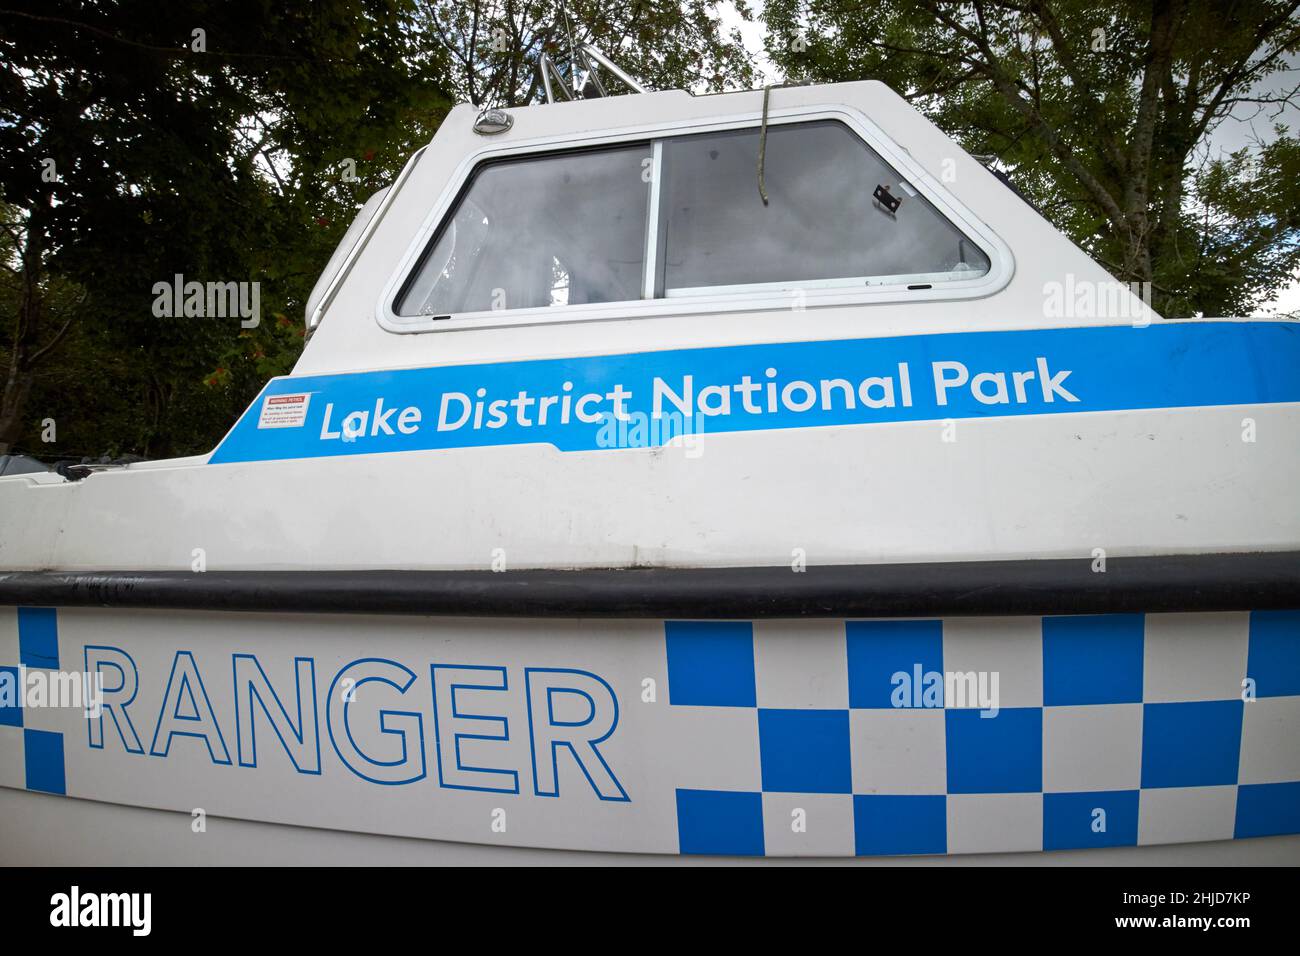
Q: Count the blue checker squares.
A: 14